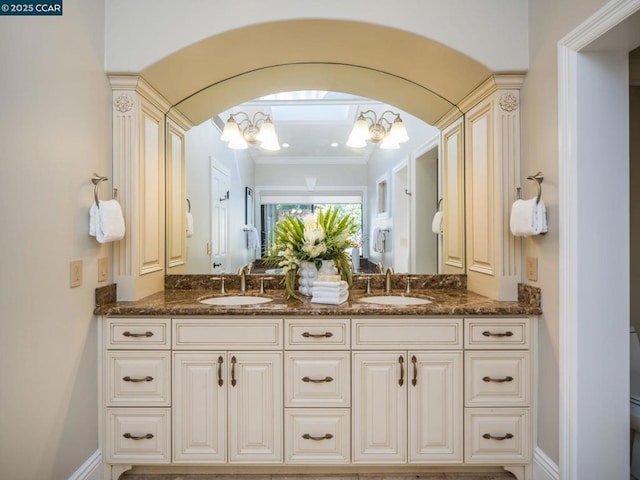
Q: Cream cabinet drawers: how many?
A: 9